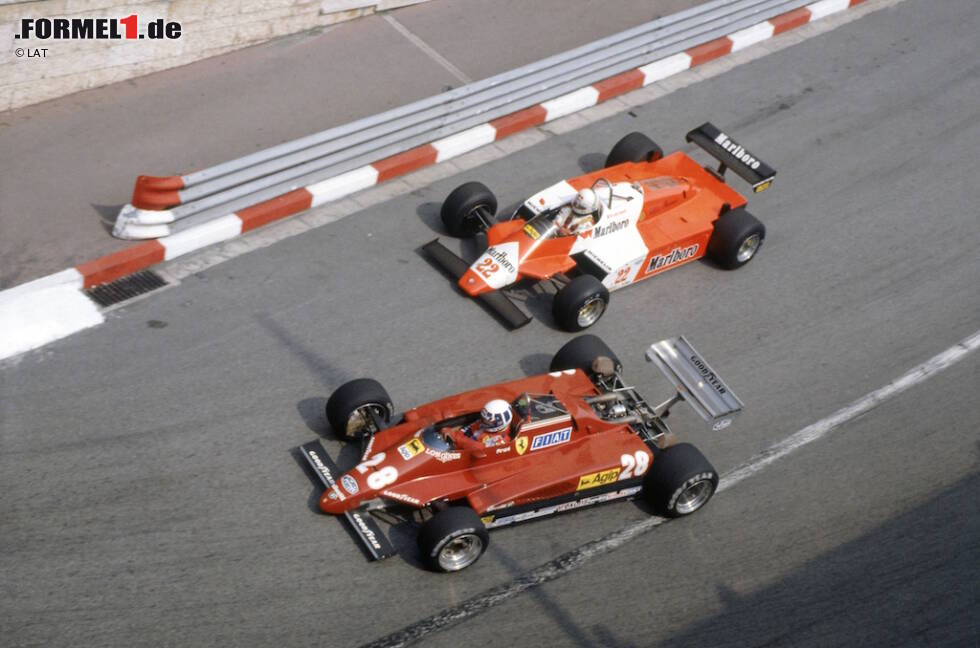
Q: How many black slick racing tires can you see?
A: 8